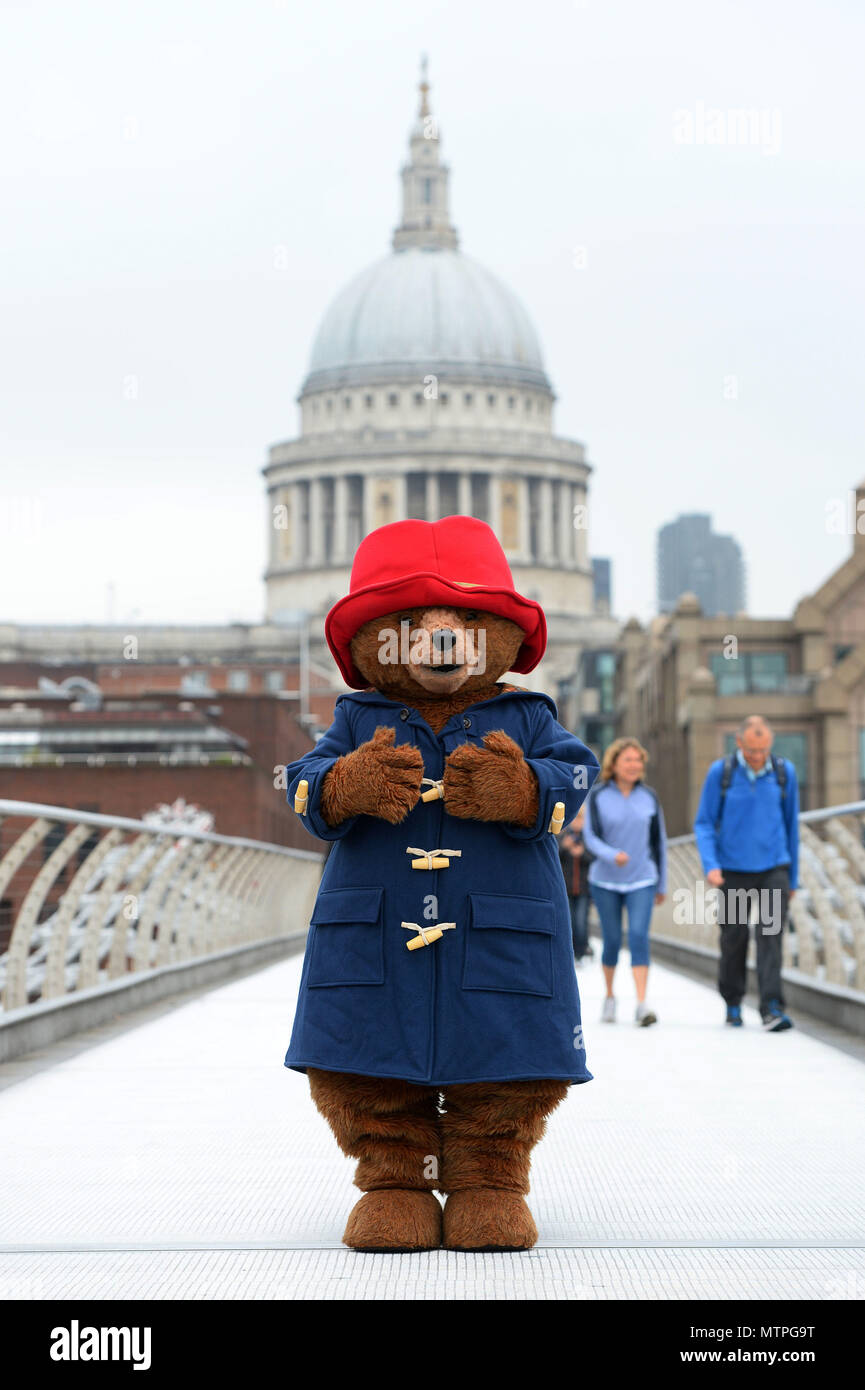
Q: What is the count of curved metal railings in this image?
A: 2